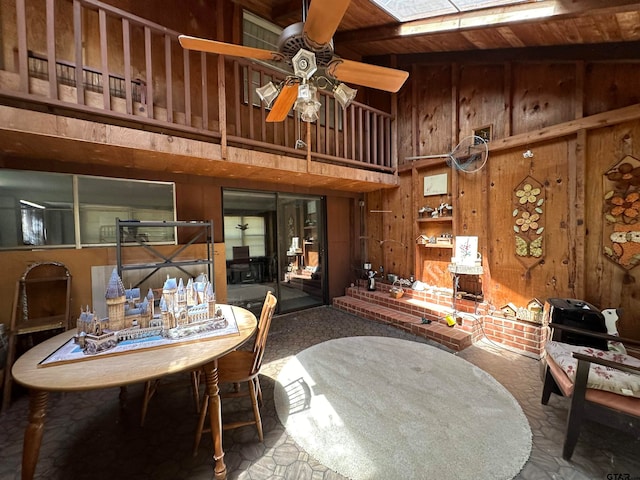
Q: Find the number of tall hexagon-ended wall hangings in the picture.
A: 2